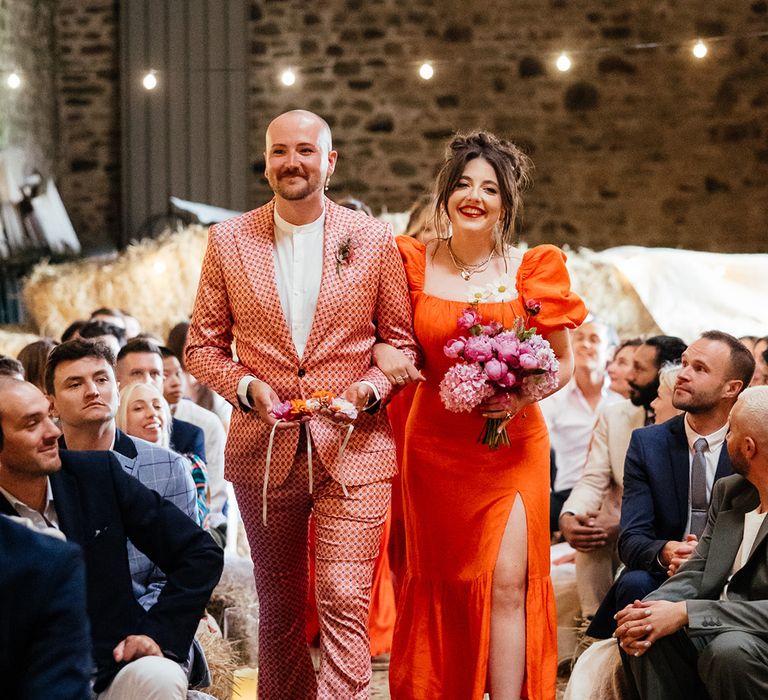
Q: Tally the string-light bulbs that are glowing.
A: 6